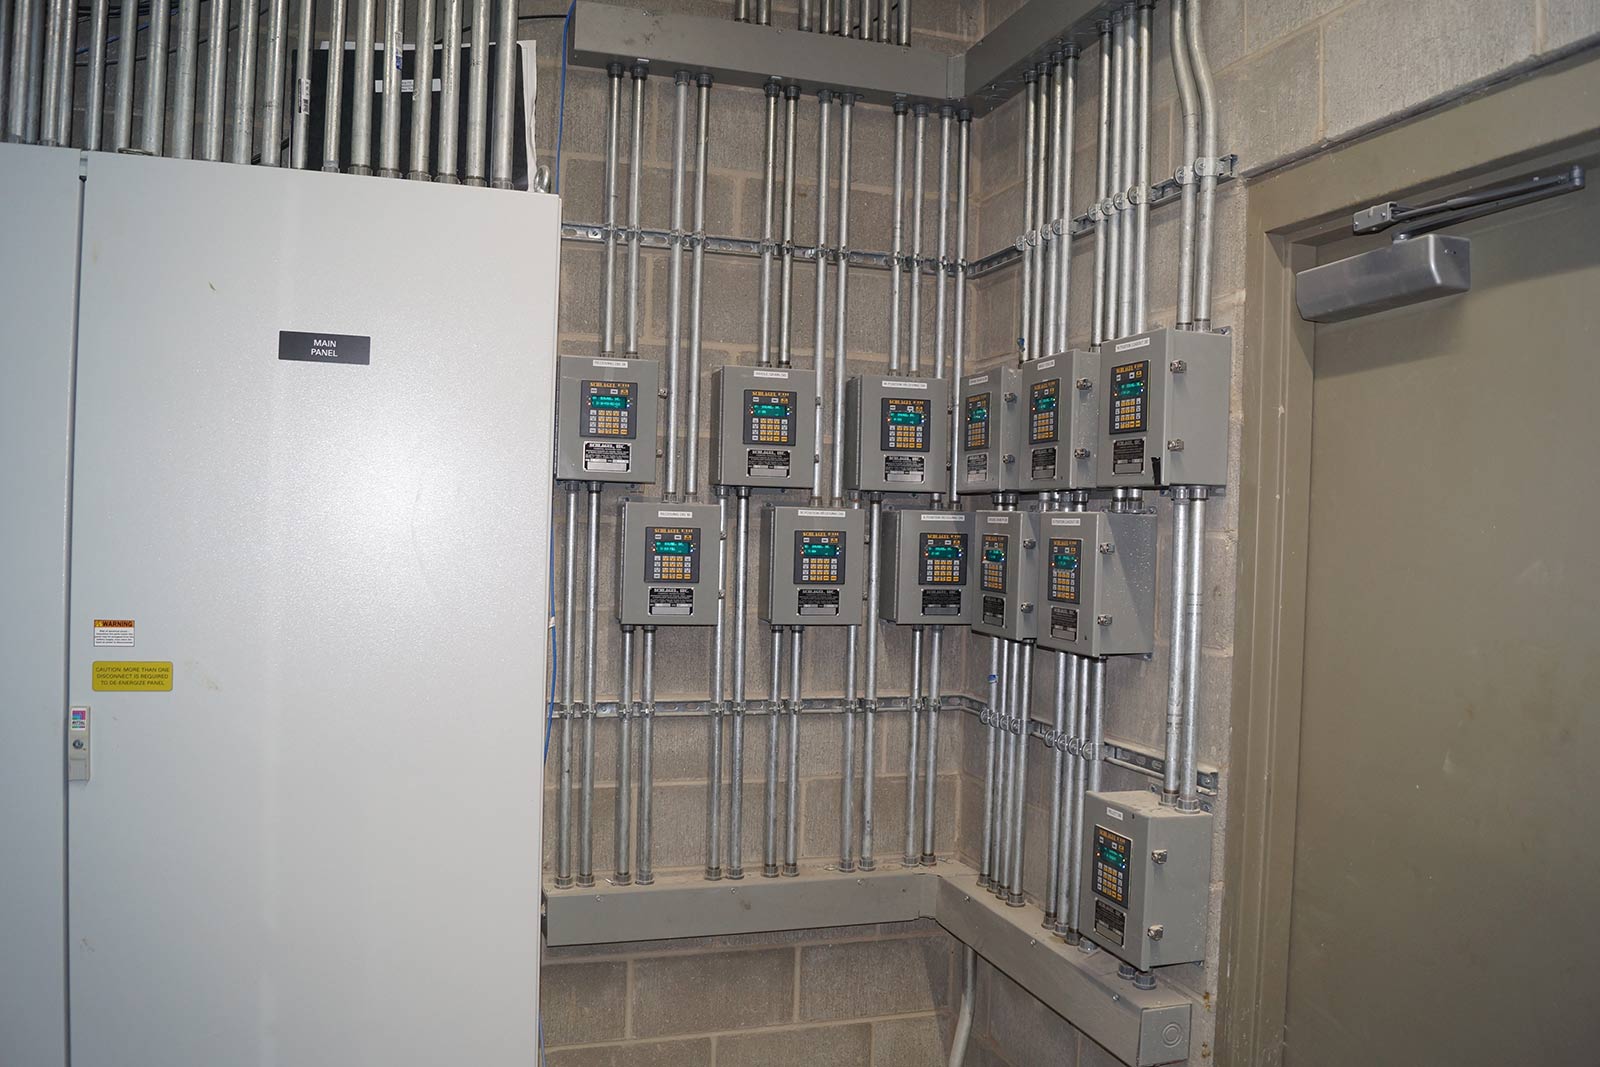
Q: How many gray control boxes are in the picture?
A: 12